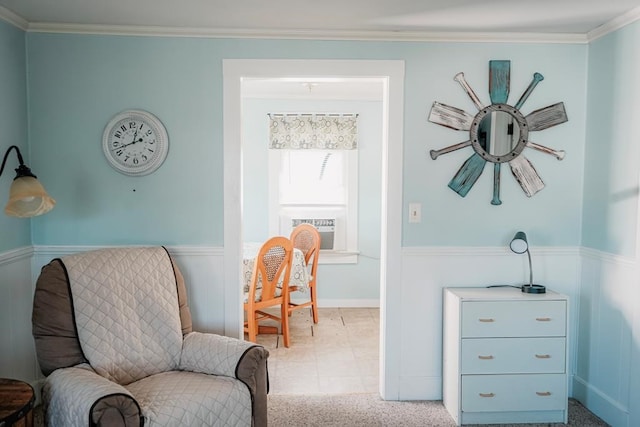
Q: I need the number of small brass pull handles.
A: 6